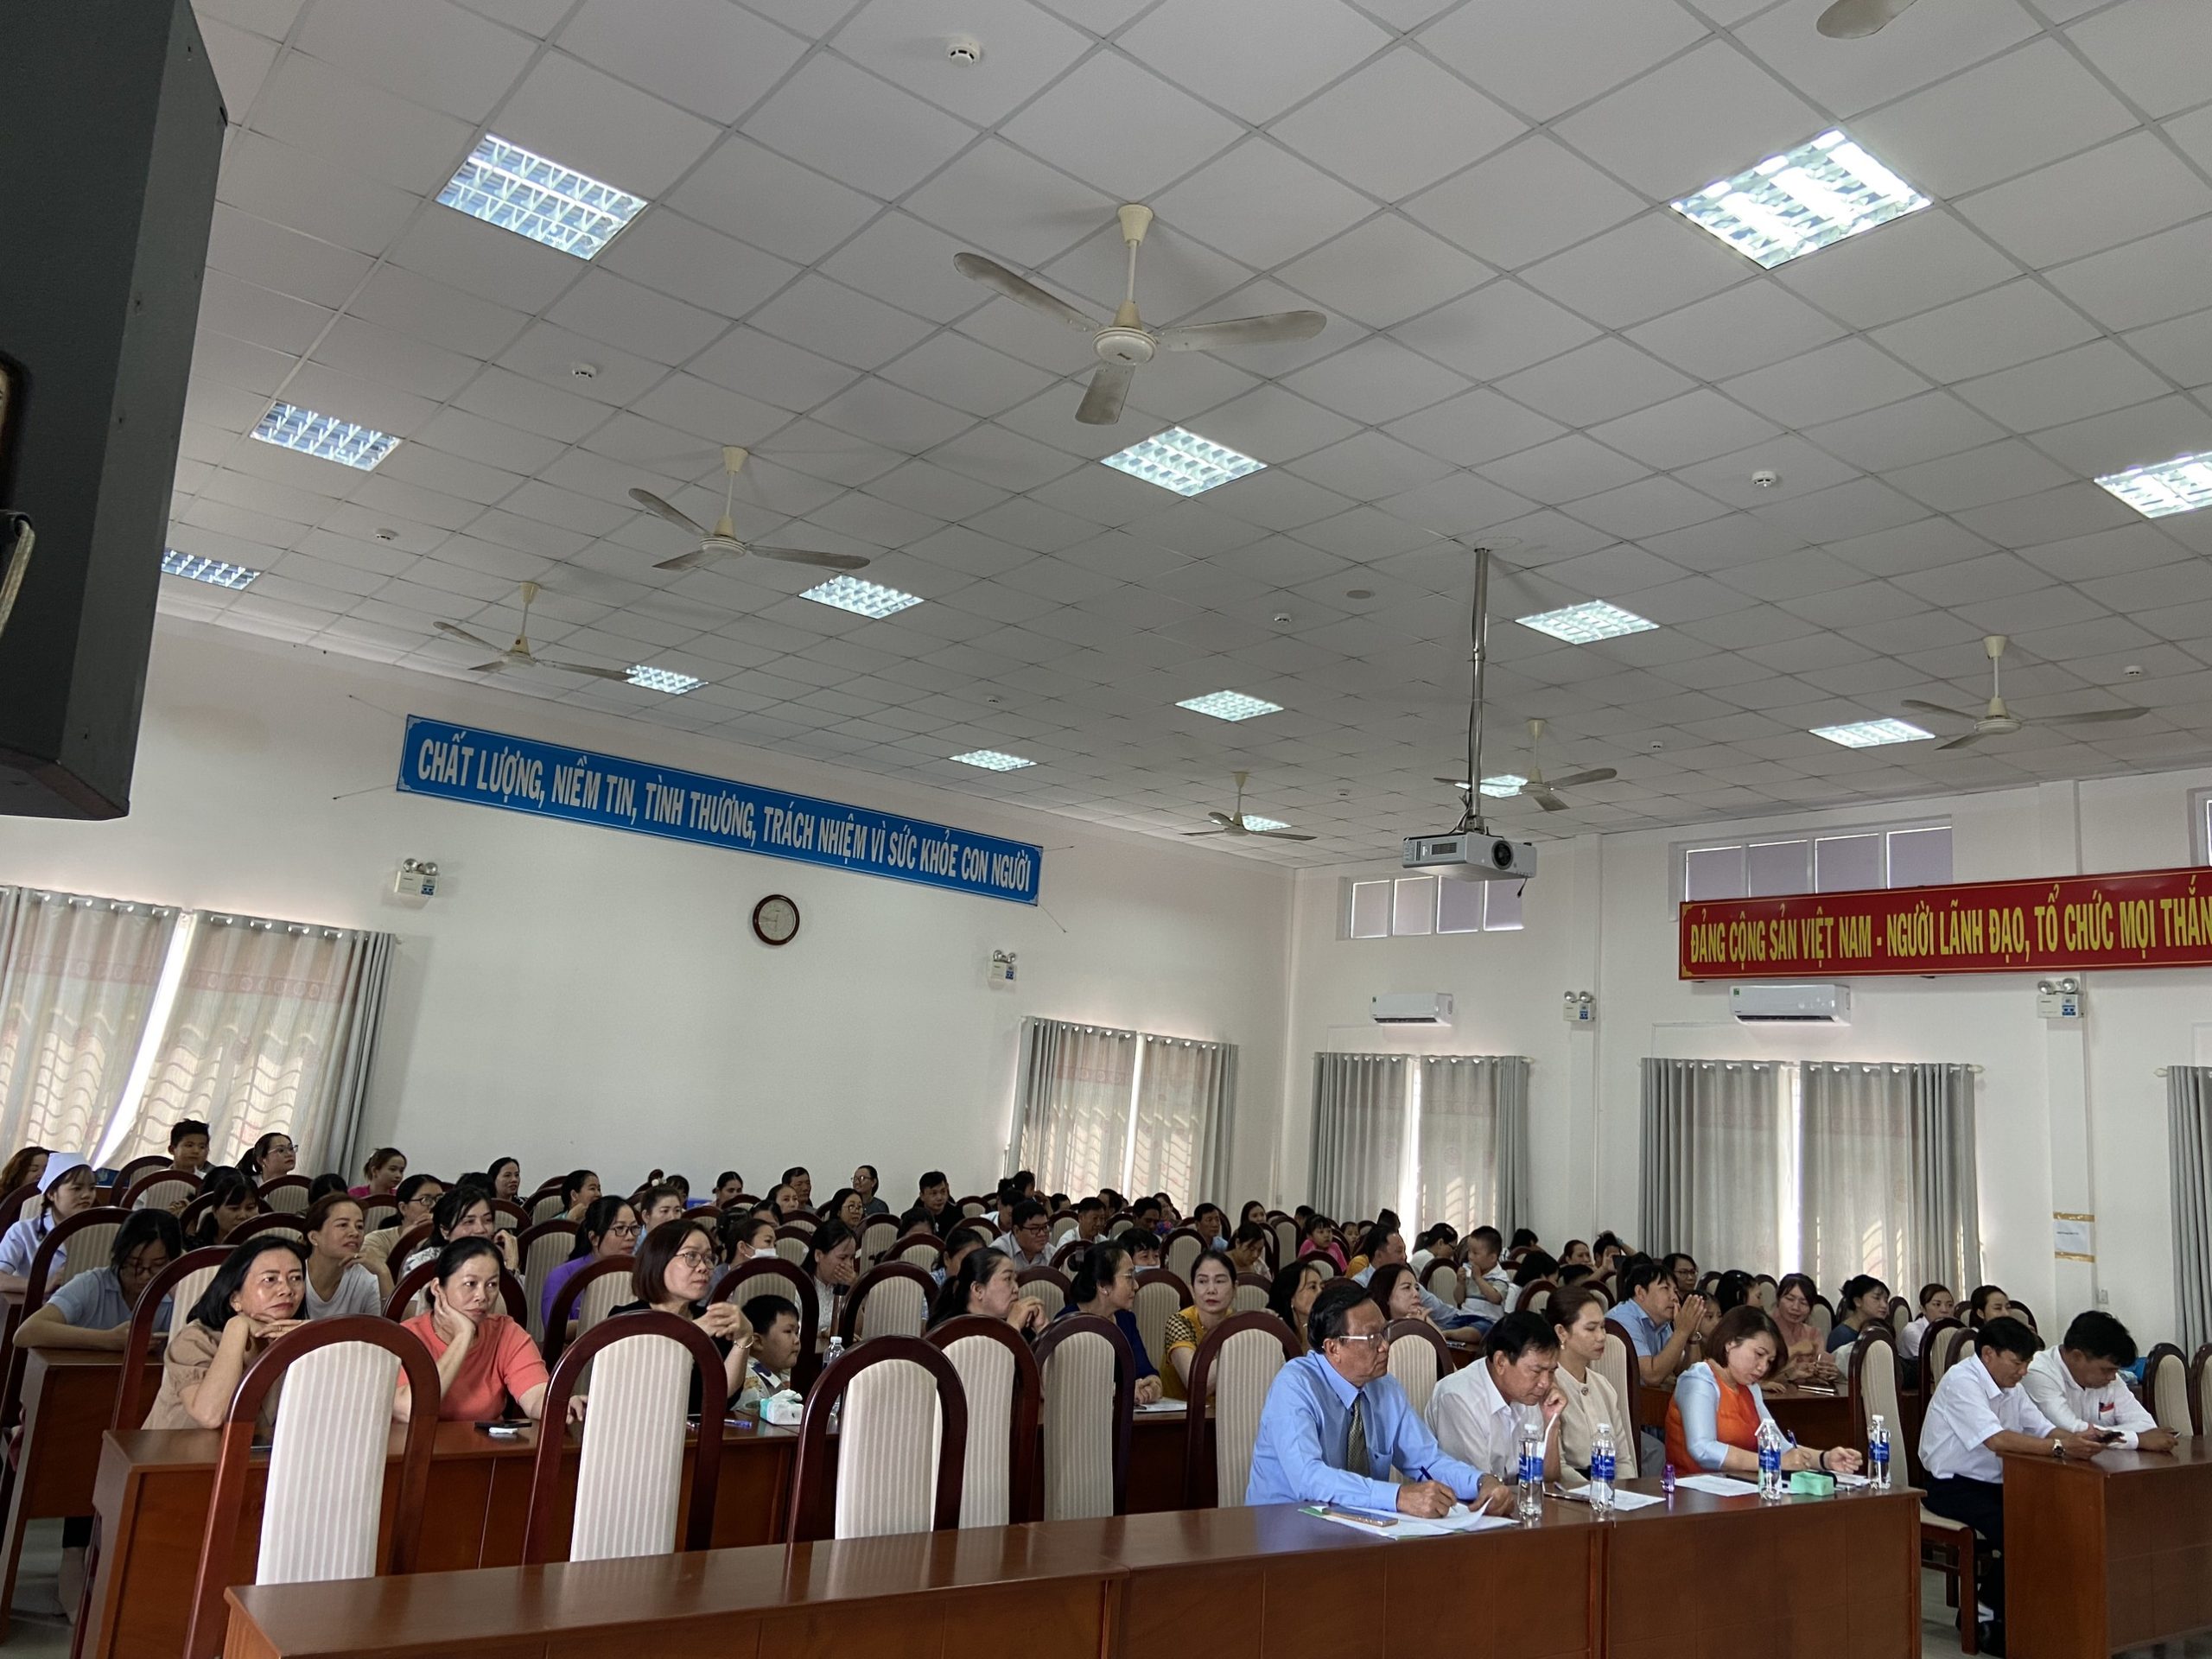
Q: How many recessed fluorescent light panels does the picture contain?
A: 14